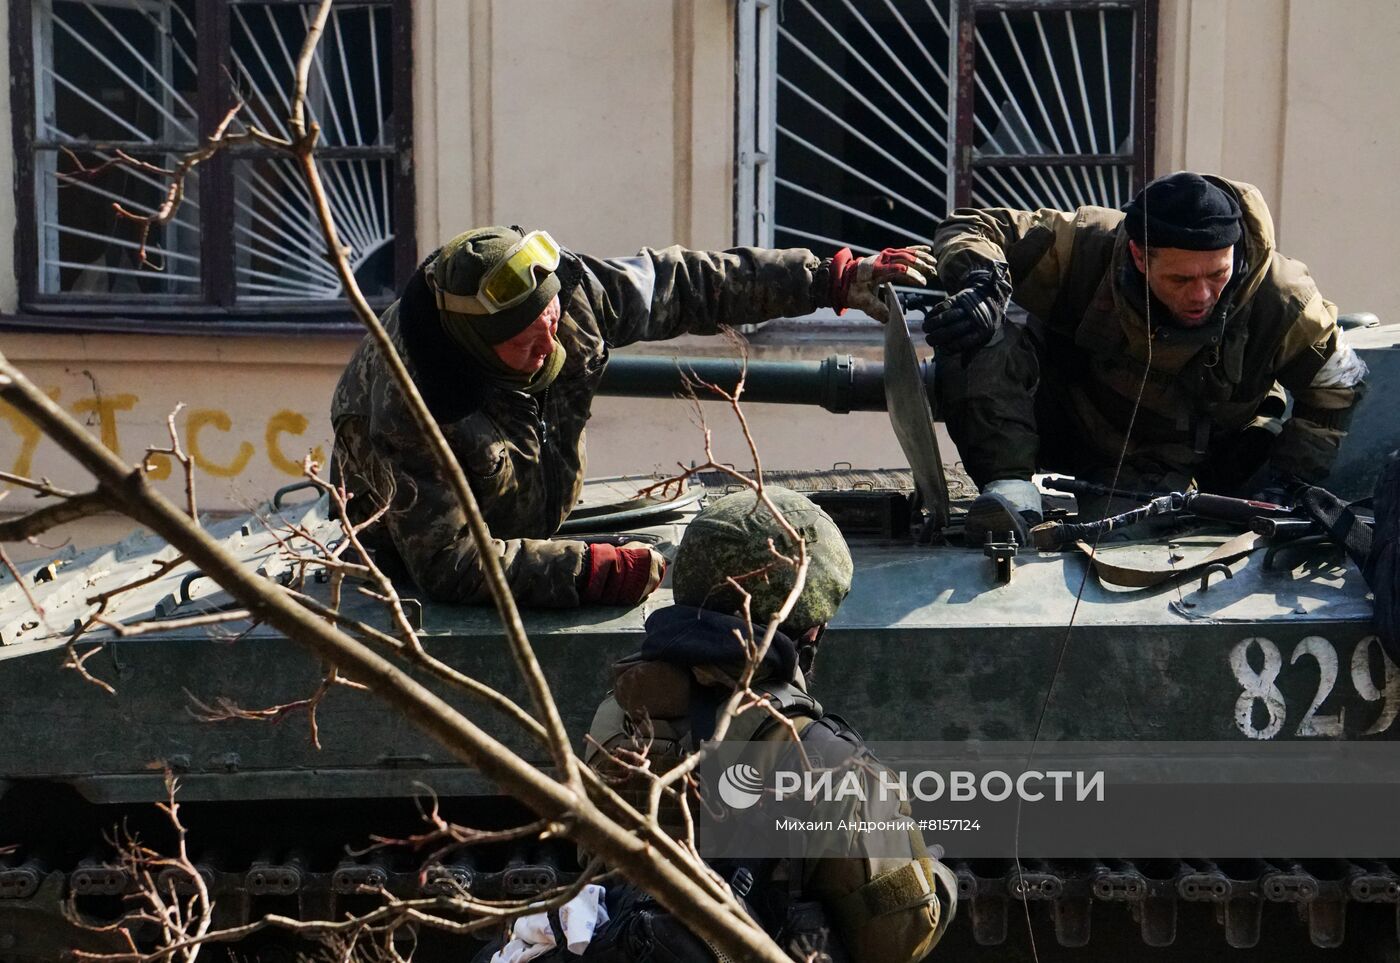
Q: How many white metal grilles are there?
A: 2